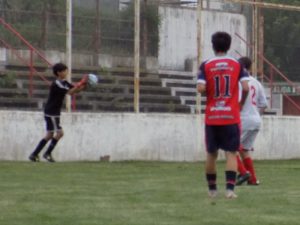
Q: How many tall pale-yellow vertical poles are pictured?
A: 4